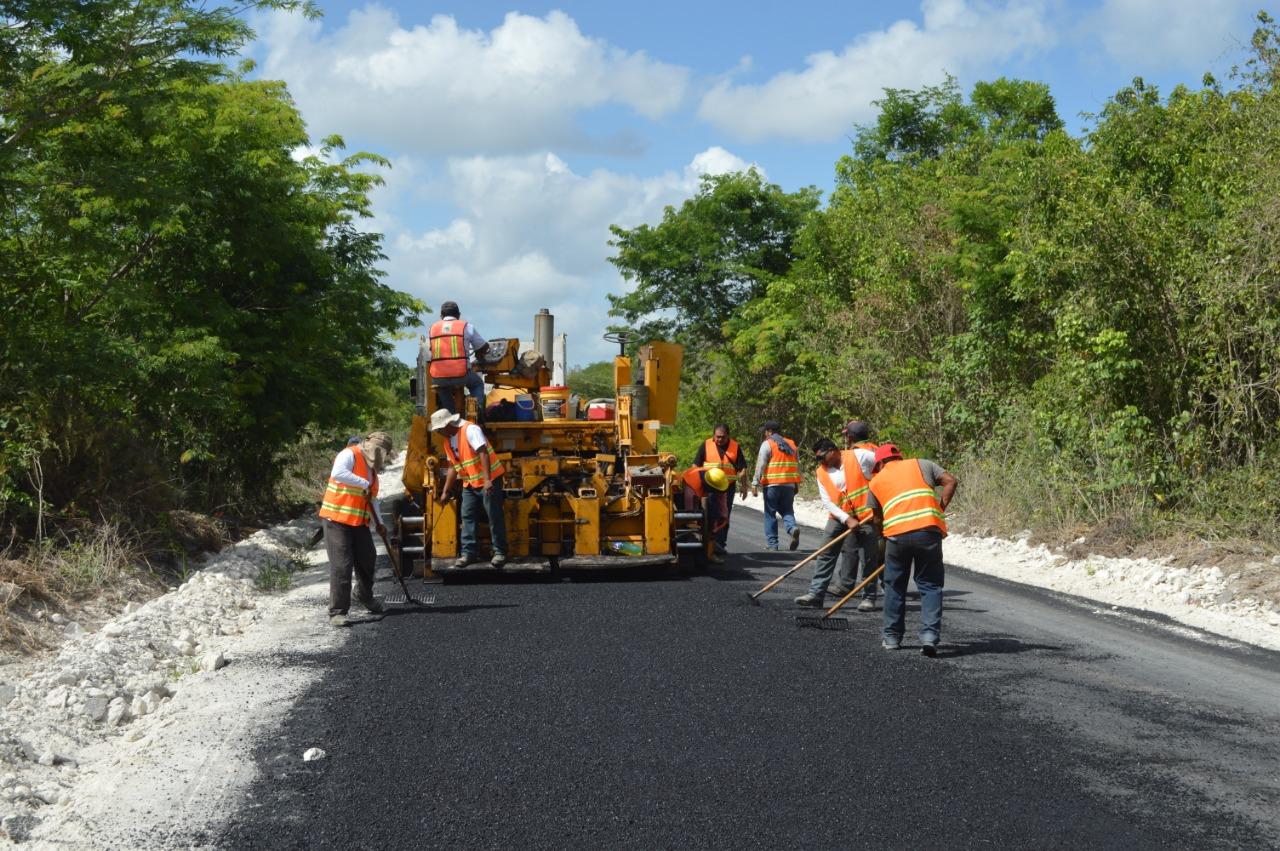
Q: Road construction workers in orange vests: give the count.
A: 9